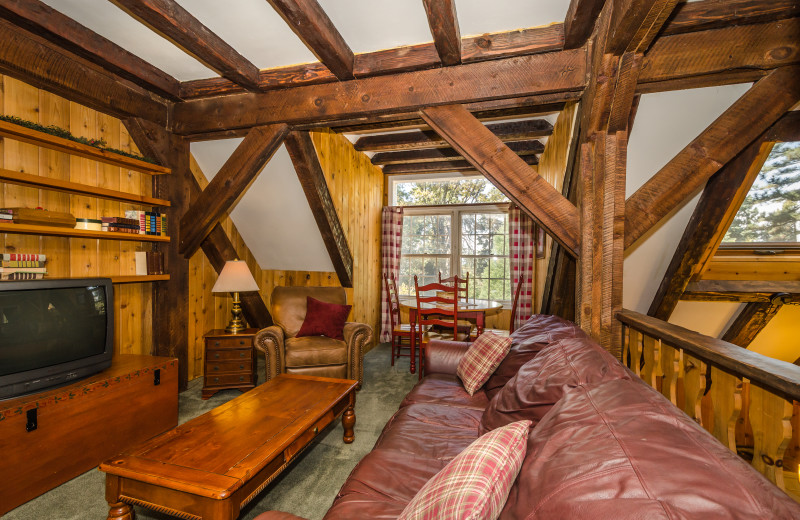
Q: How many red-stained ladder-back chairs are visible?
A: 4